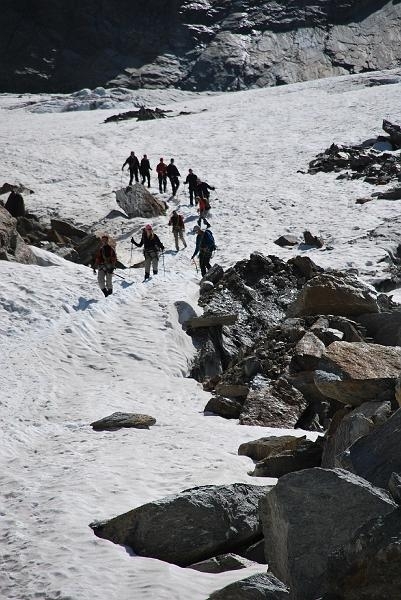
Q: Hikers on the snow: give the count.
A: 11